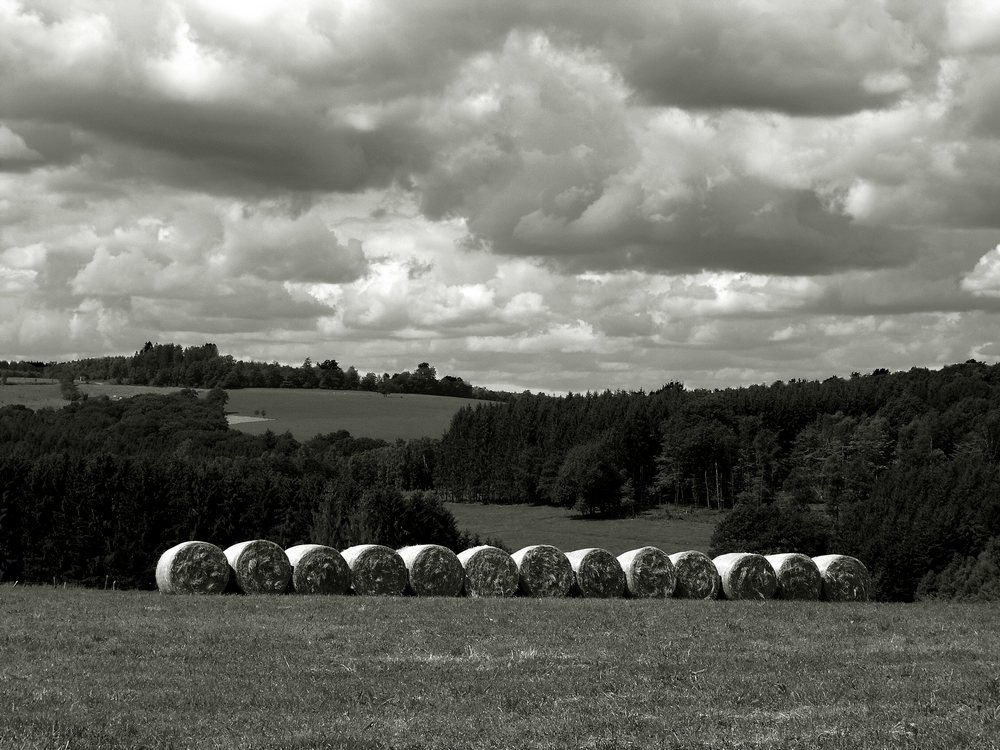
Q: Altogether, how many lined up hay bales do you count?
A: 13